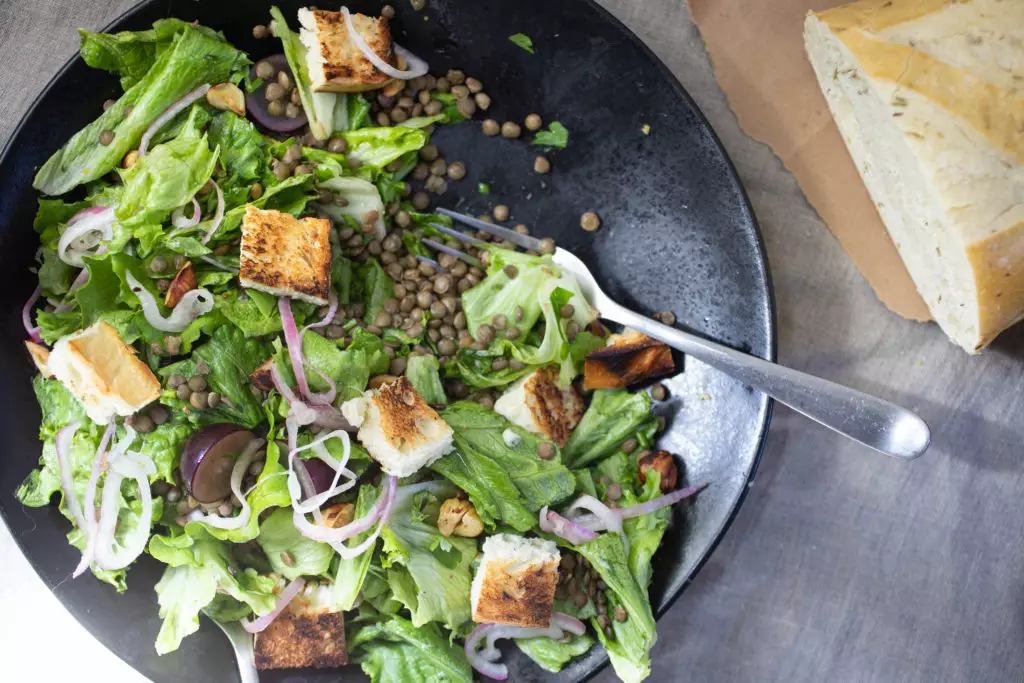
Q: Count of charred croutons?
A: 8